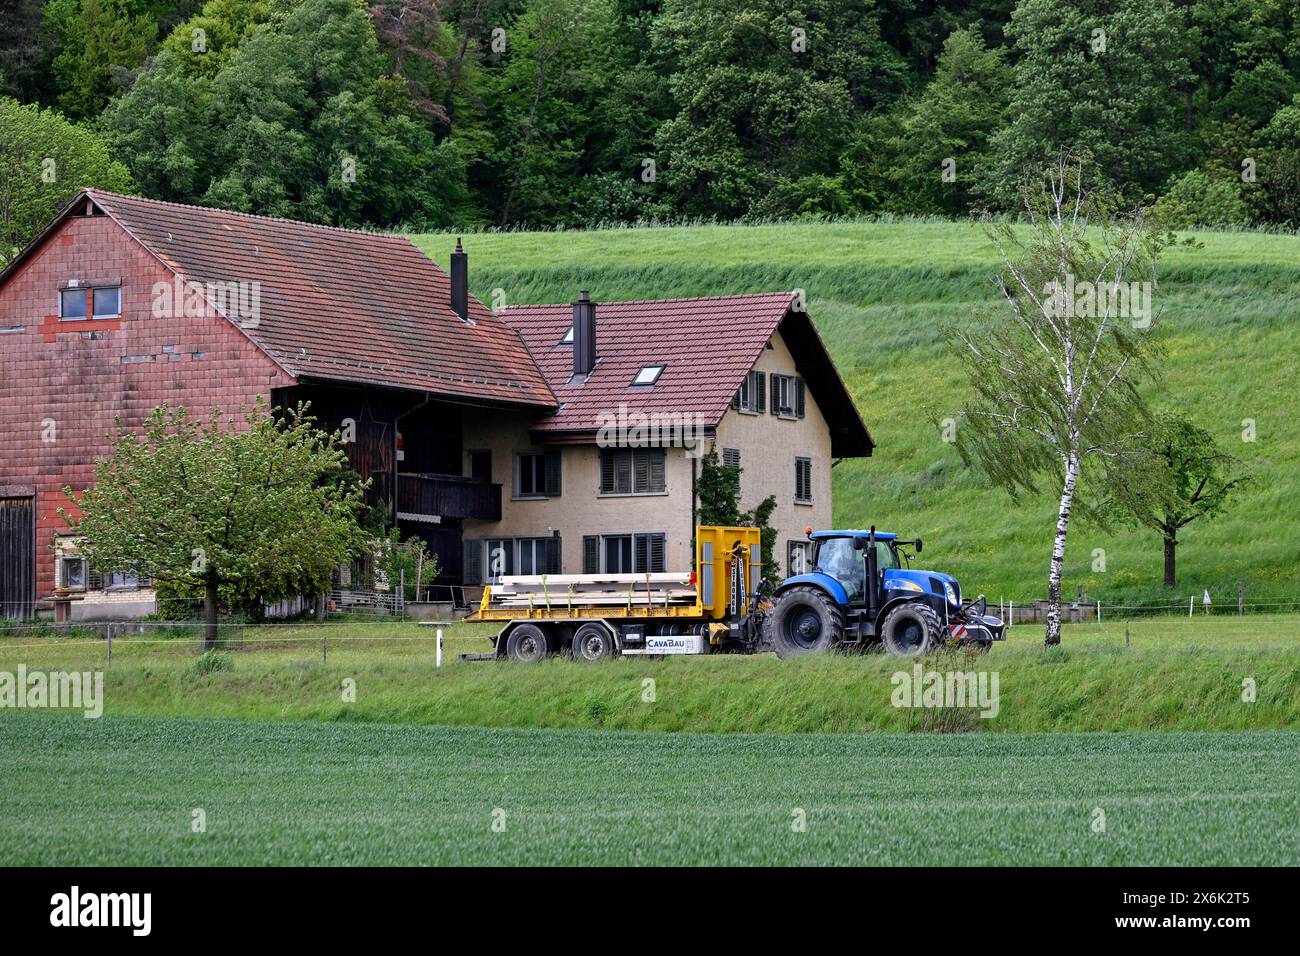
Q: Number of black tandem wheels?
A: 2